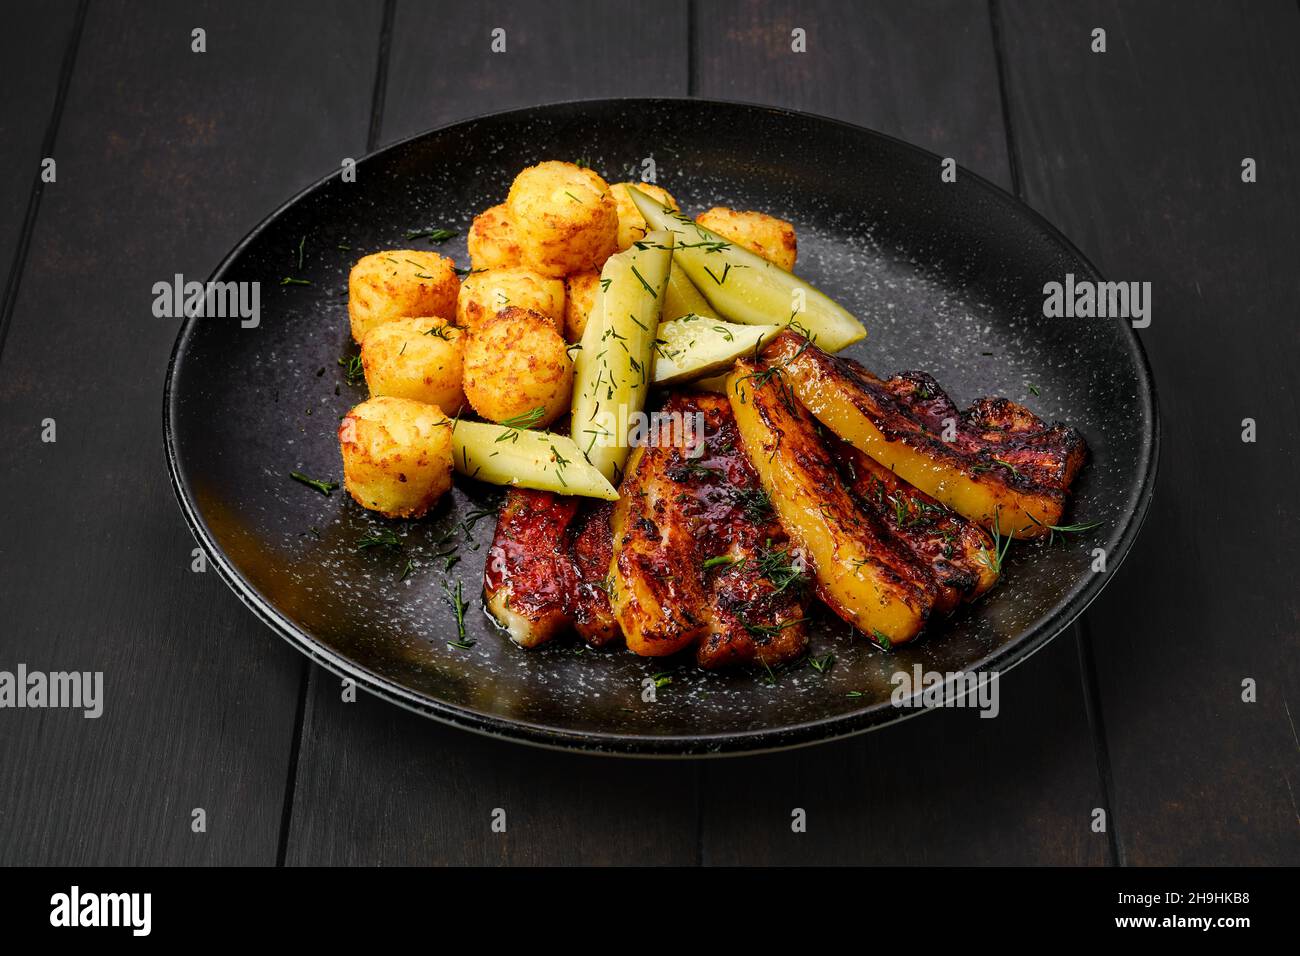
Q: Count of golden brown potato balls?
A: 10